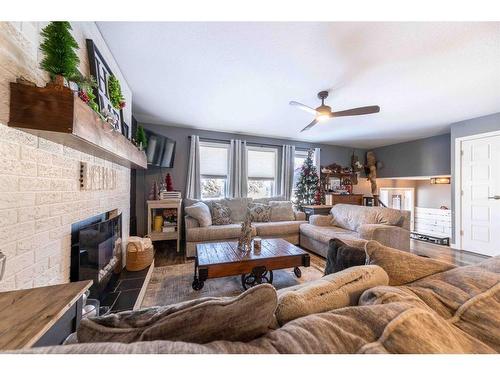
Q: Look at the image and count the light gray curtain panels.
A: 4